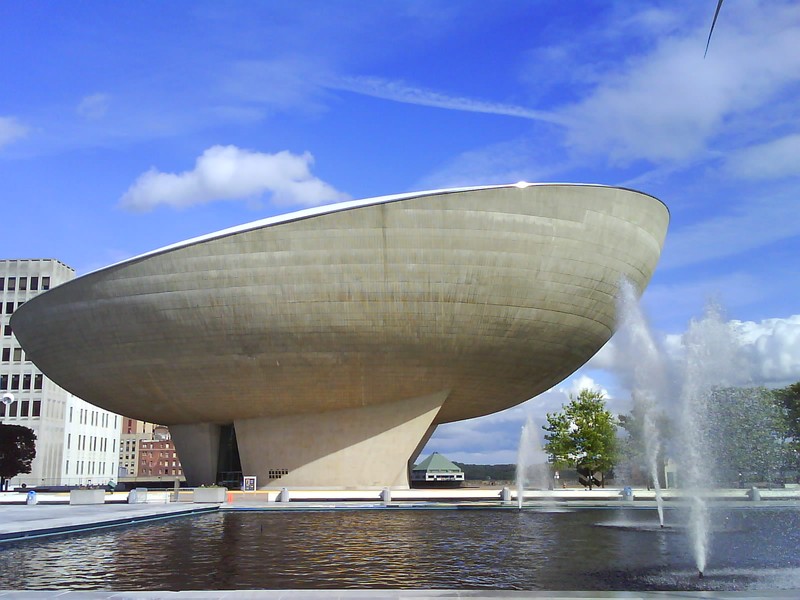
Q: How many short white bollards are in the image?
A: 7